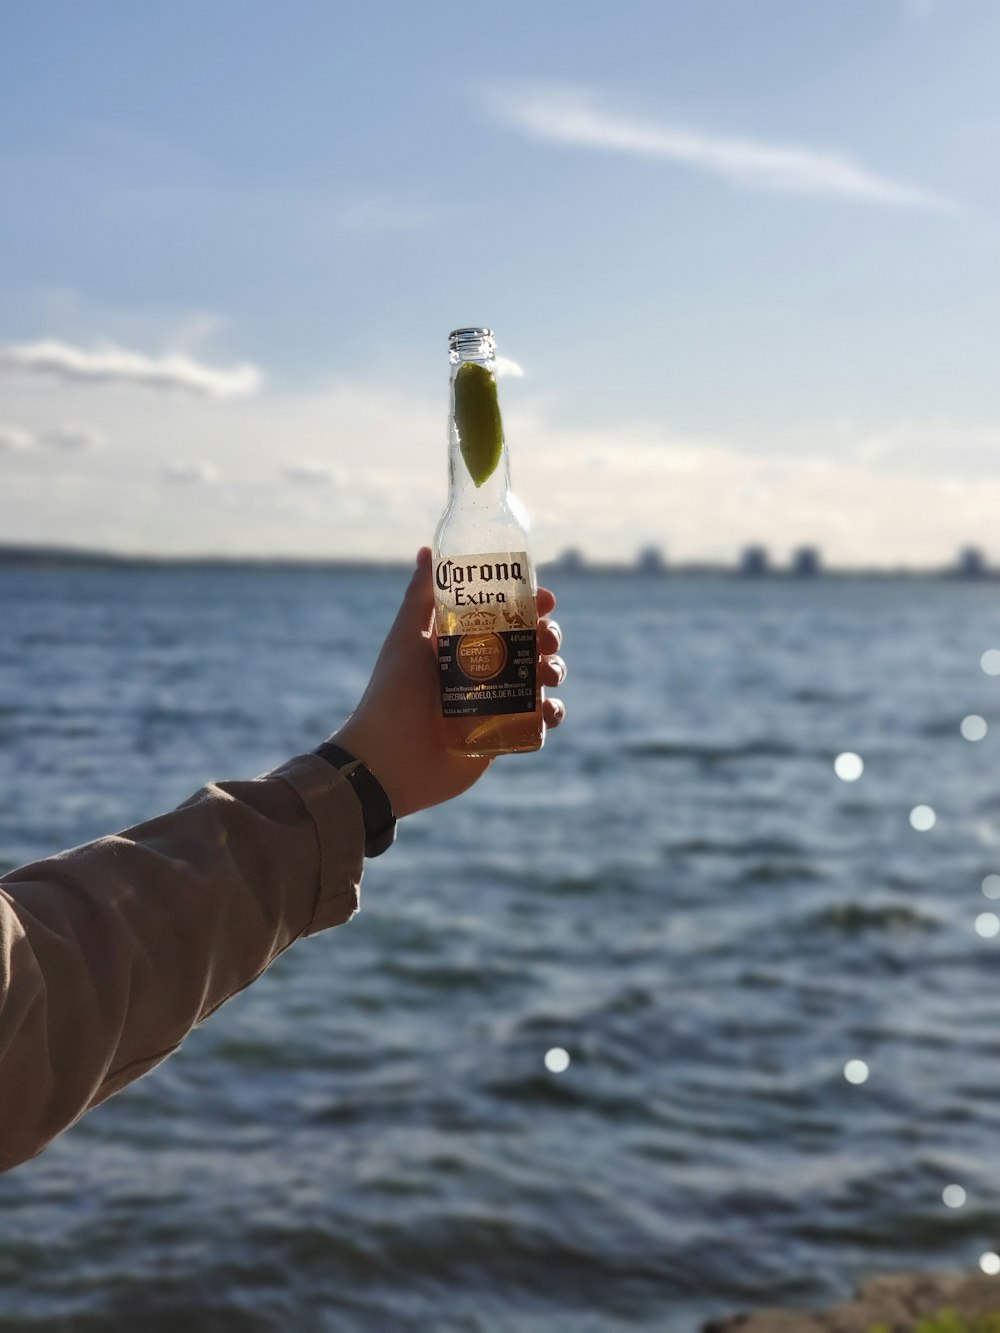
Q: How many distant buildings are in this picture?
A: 5